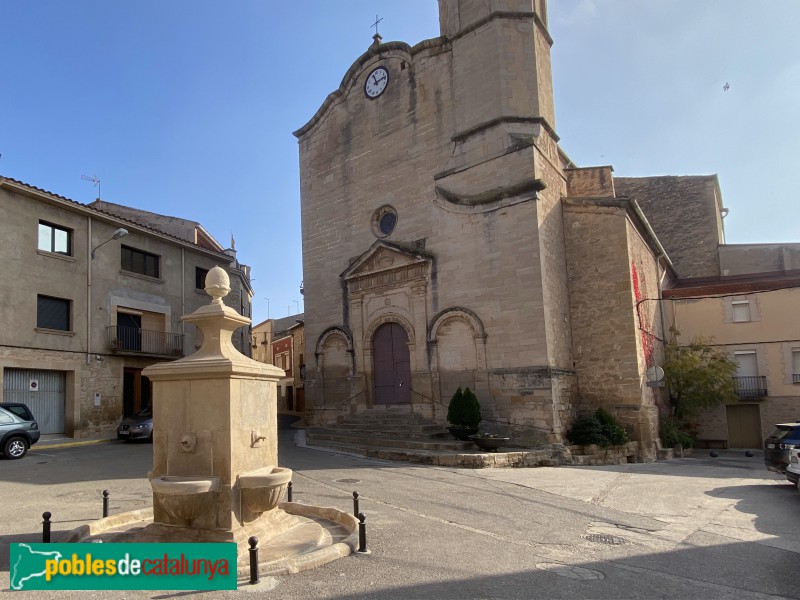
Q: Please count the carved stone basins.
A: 2